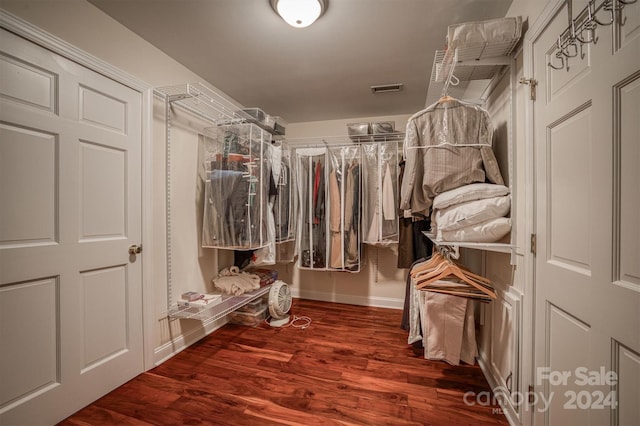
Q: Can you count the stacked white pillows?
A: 3